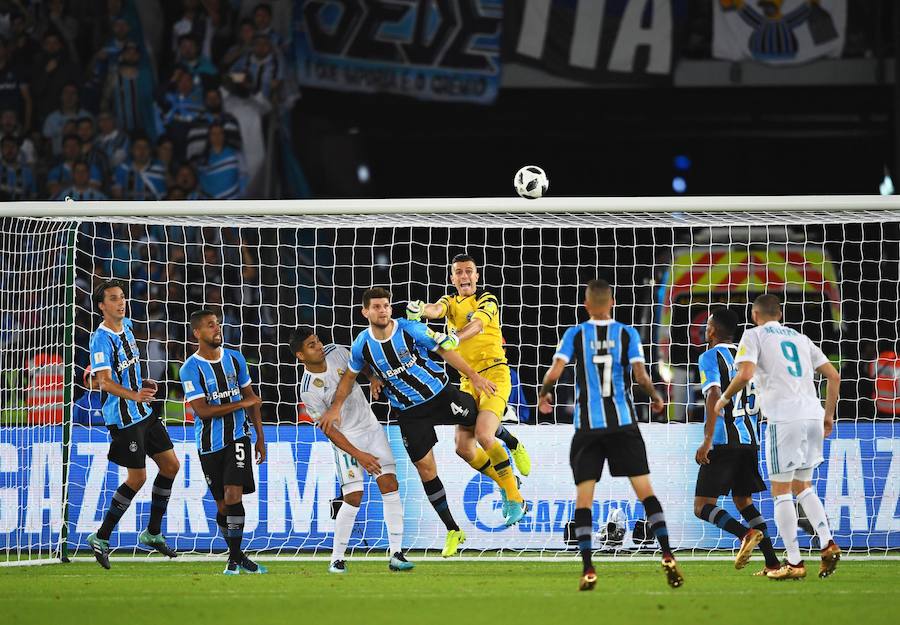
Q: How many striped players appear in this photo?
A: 5